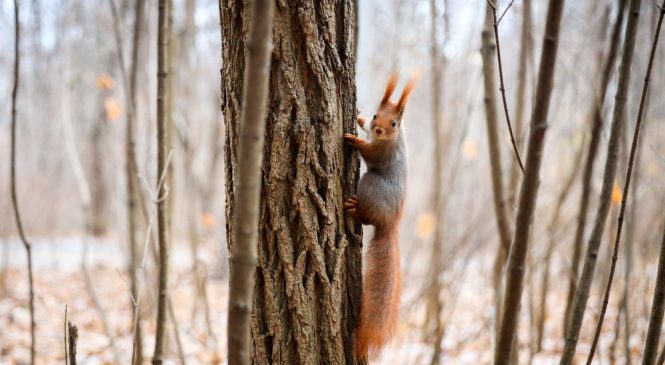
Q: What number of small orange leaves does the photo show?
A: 6